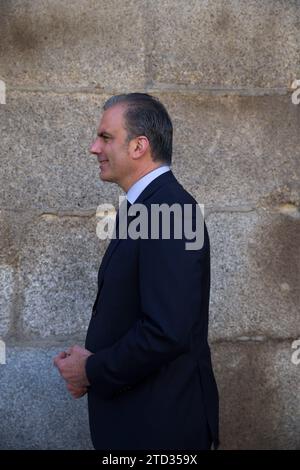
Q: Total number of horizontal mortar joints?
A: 3